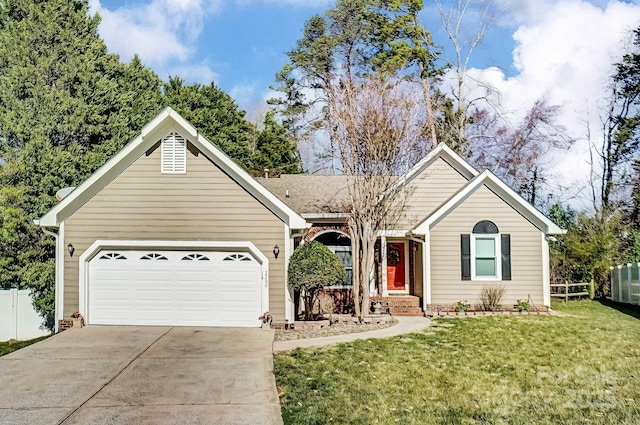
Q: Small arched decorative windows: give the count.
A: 4